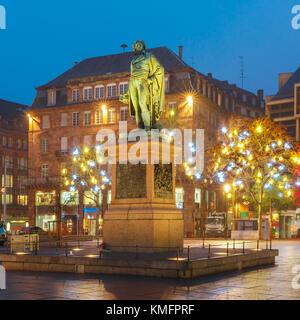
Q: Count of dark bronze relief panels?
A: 2